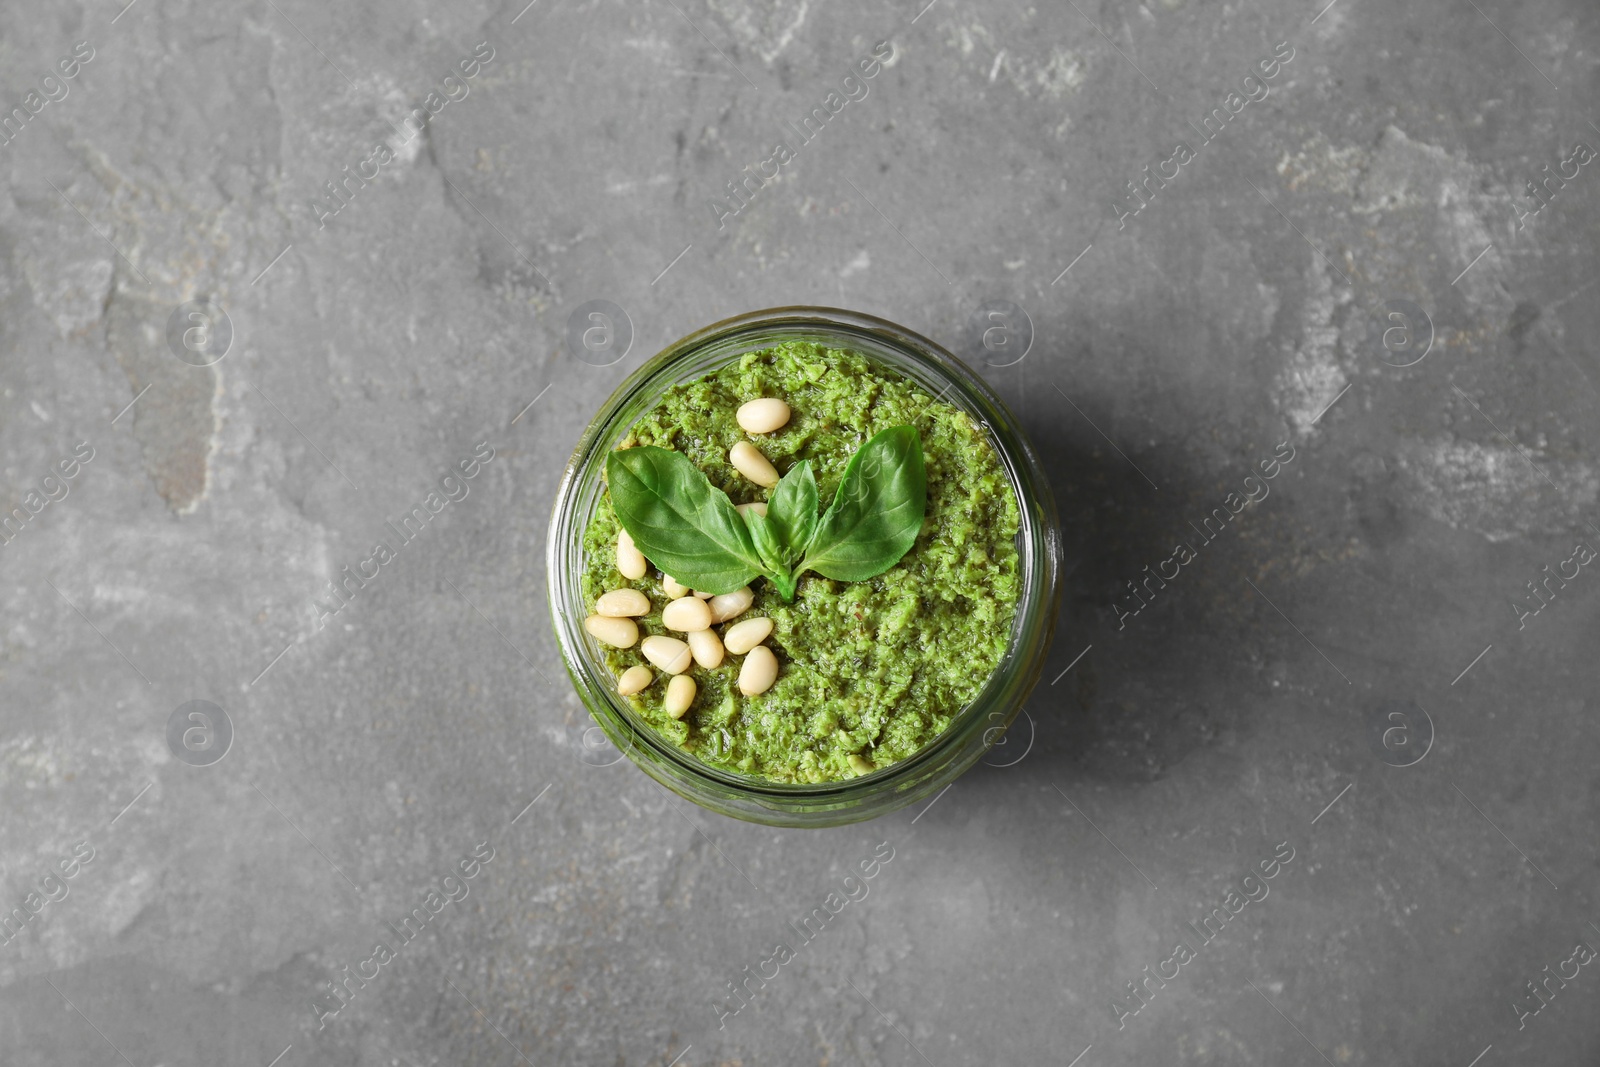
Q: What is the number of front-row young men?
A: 0